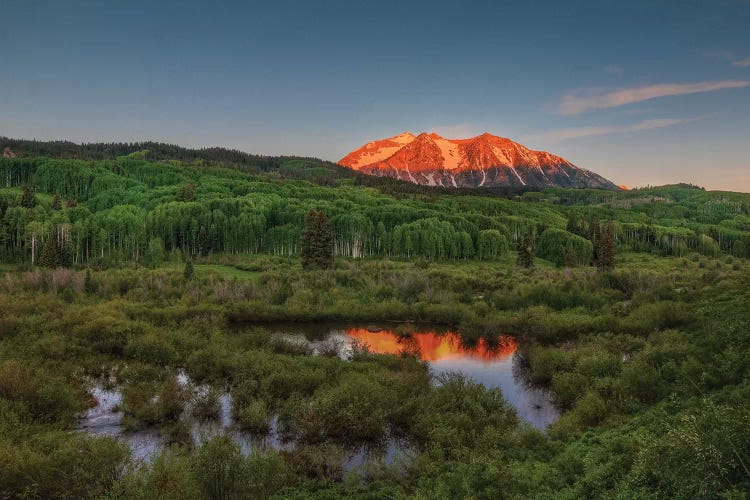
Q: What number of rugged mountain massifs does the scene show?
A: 1